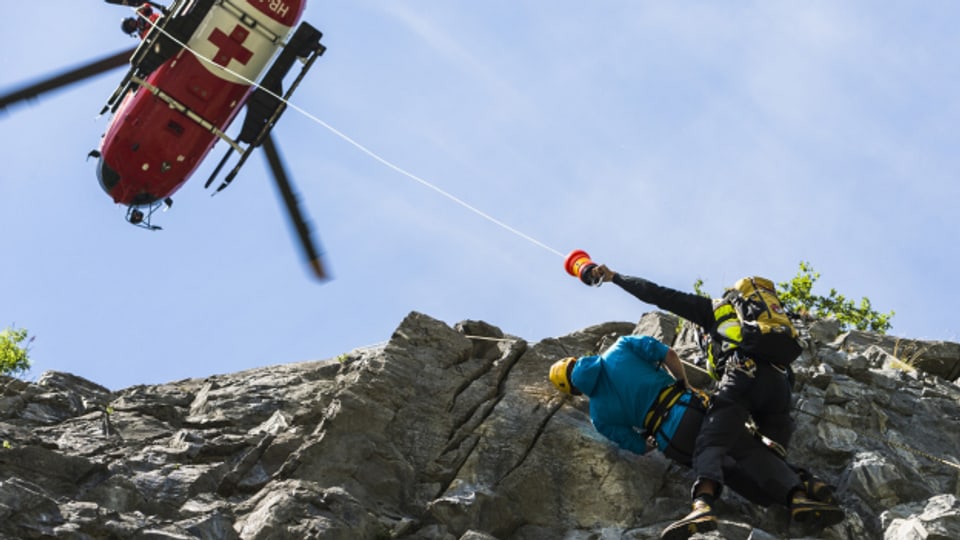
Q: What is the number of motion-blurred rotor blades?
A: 2